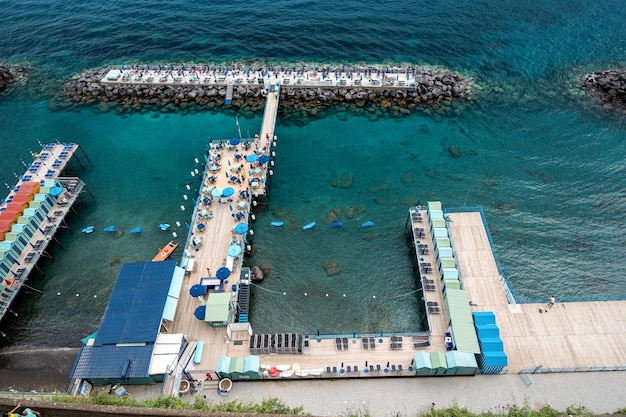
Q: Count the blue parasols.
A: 11